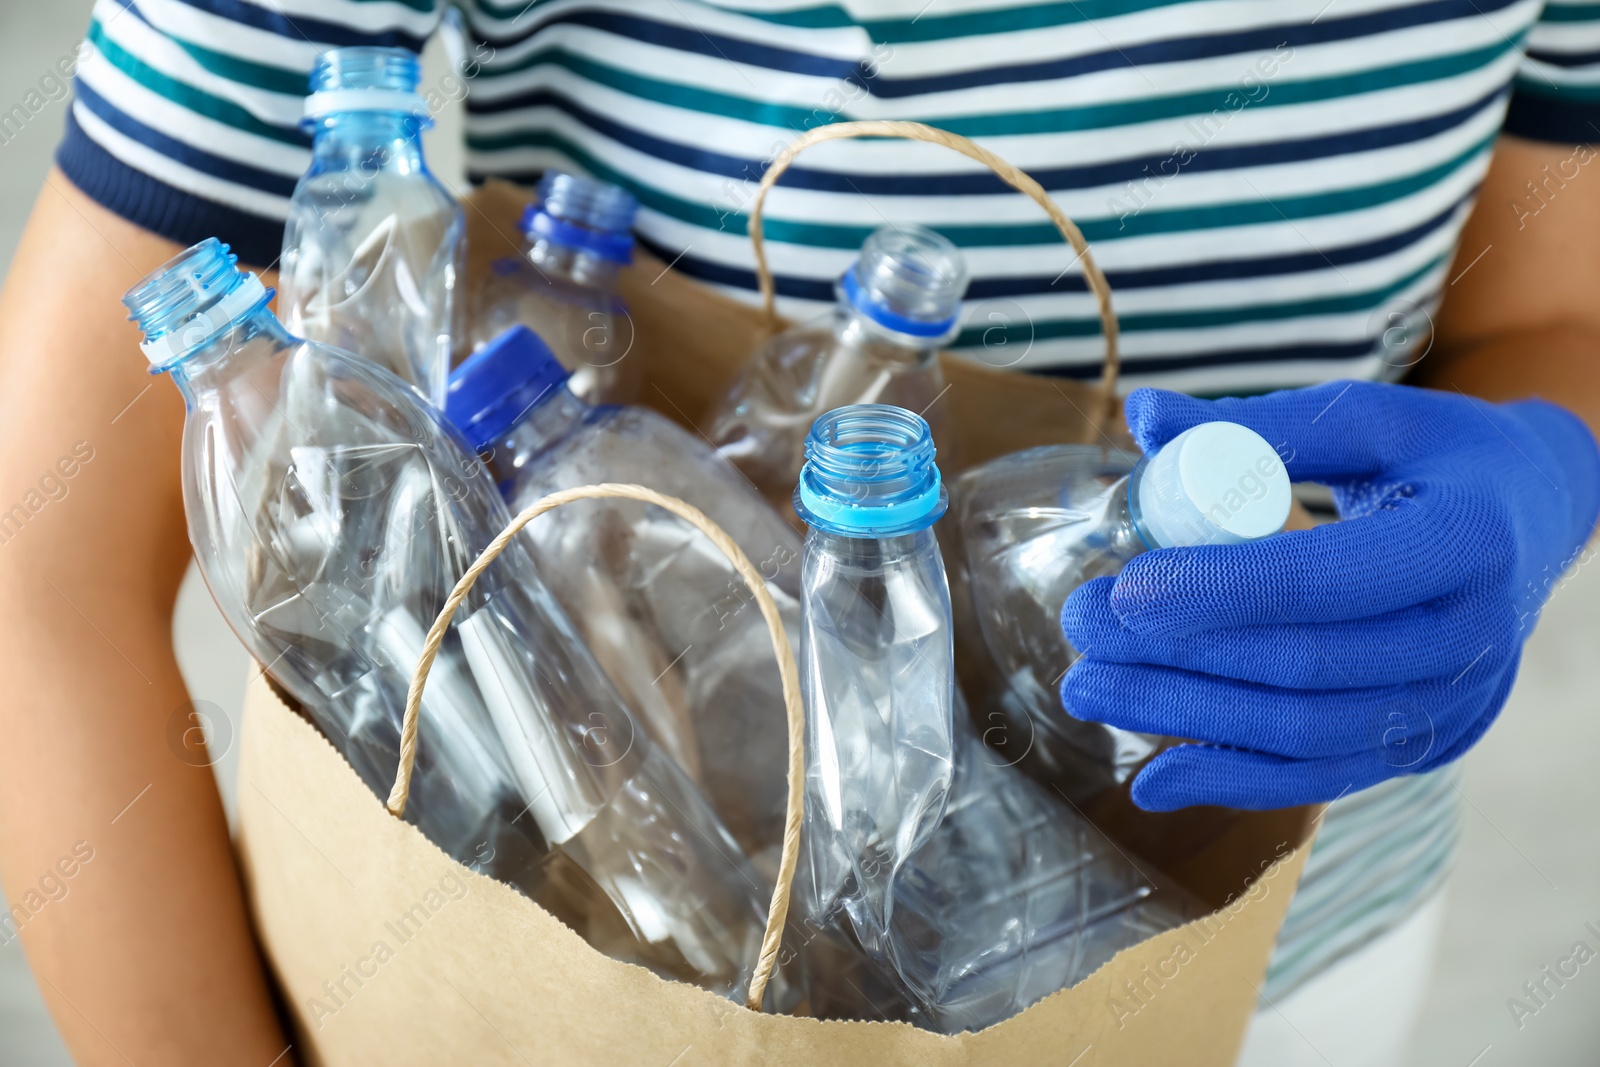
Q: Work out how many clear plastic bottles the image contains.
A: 7